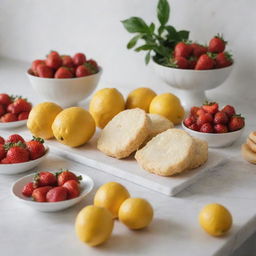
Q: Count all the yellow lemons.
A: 9